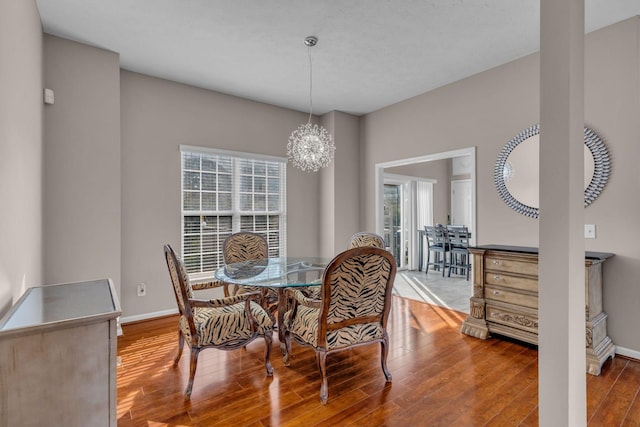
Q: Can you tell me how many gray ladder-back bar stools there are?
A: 2